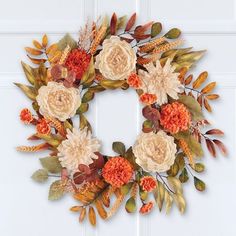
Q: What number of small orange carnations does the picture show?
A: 6